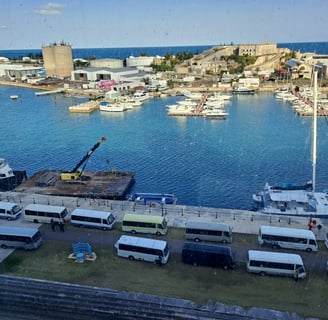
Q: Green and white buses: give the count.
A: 1